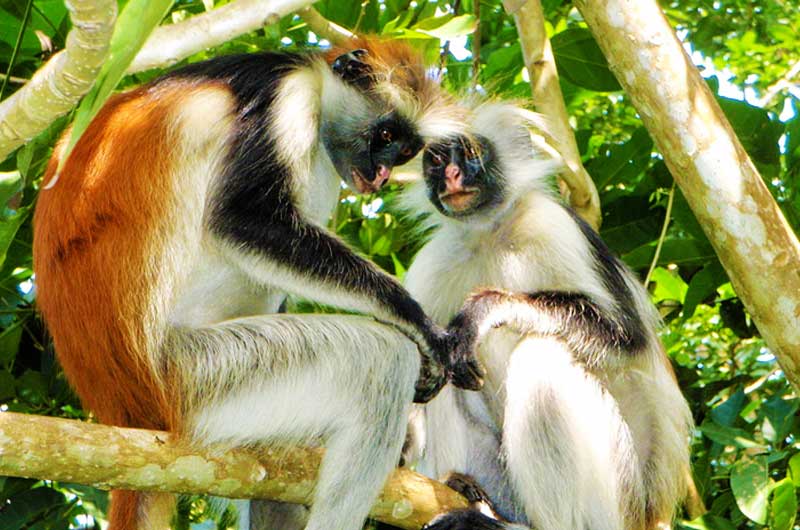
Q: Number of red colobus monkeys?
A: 2